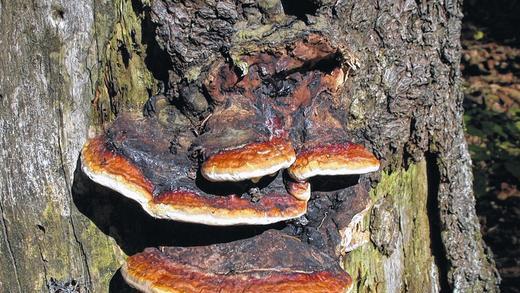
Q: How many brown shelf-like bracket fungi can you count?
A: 4